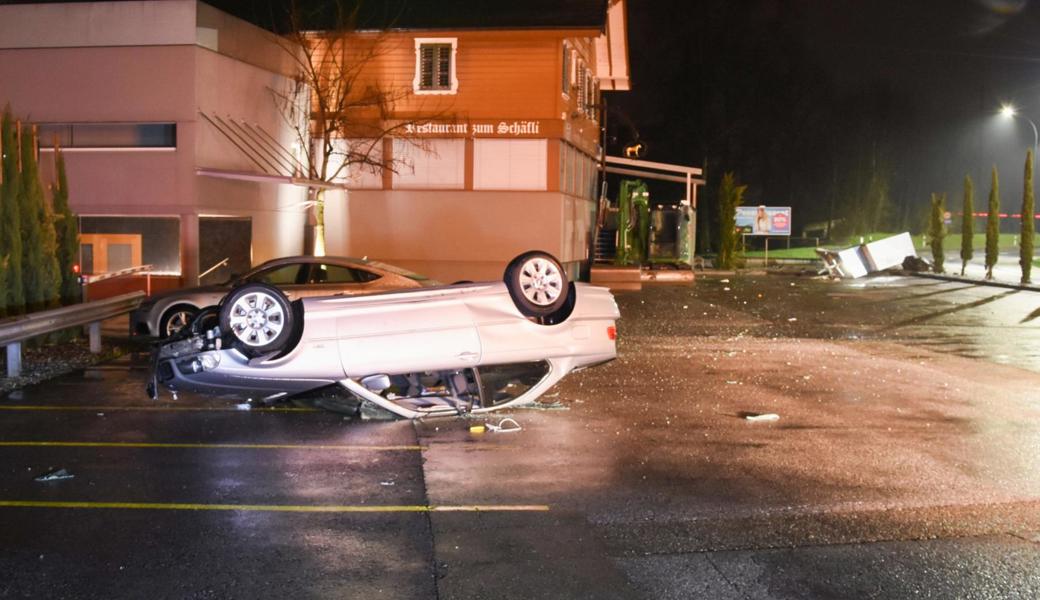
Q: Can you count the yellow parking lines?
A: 3